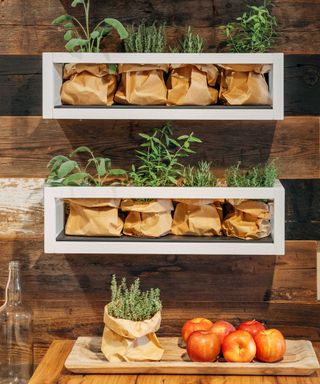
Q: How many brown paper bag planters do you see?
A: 9